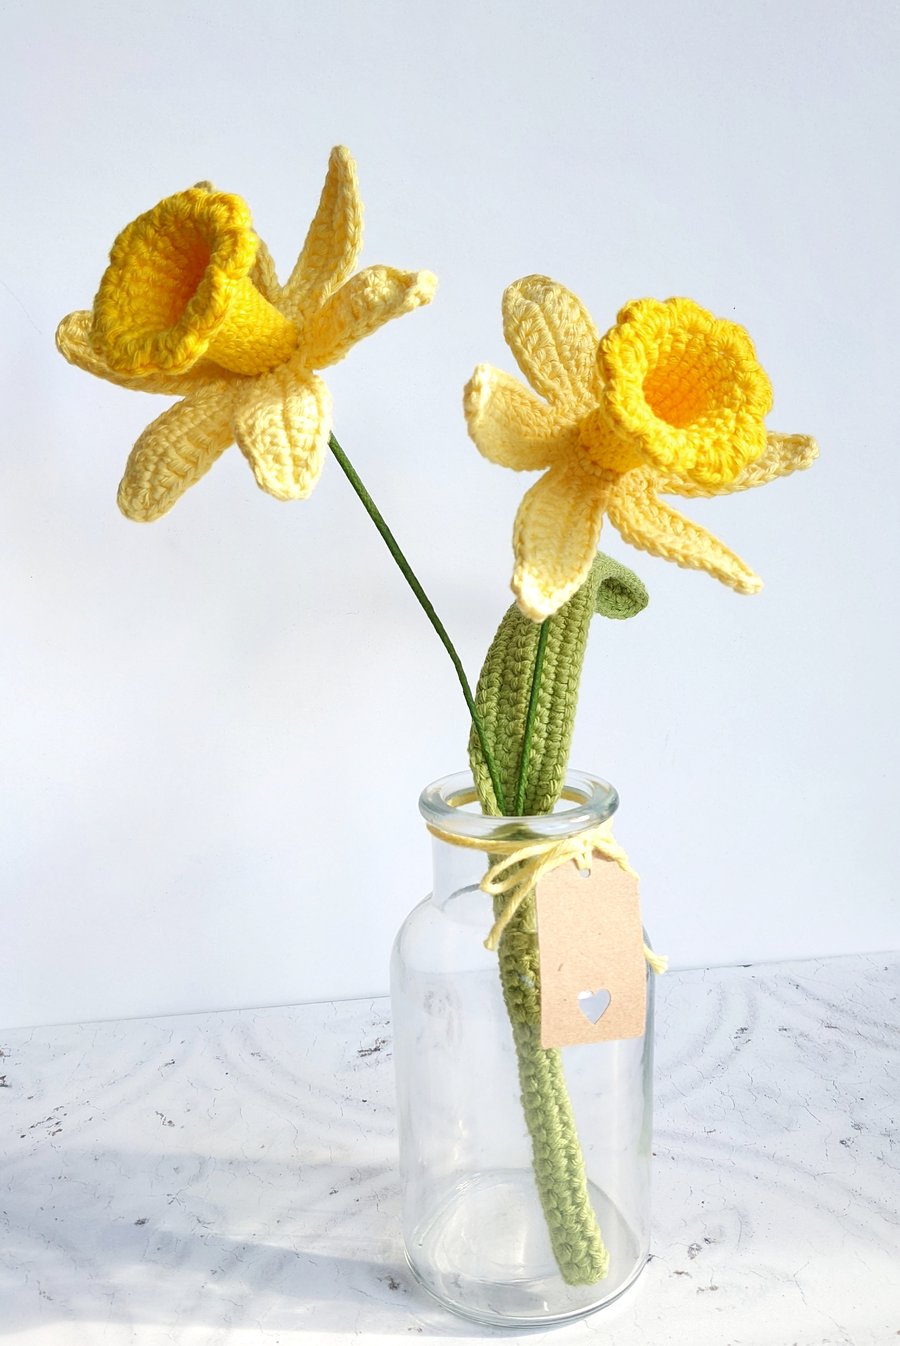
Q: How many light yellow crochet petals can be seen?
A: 11